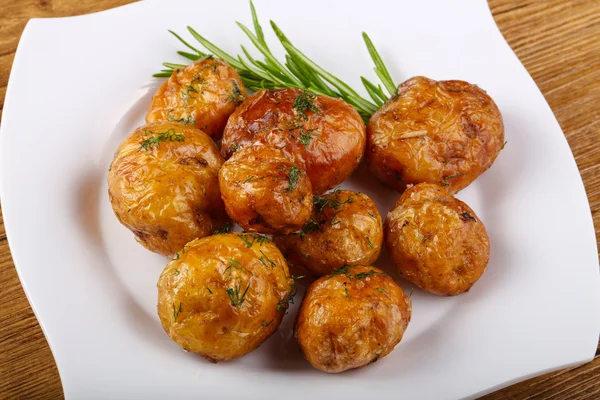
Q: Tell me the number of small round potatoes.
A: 9